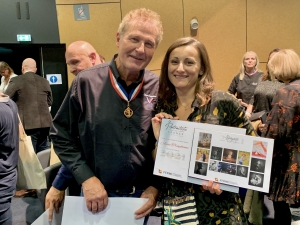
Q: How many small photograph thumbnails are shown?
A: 12